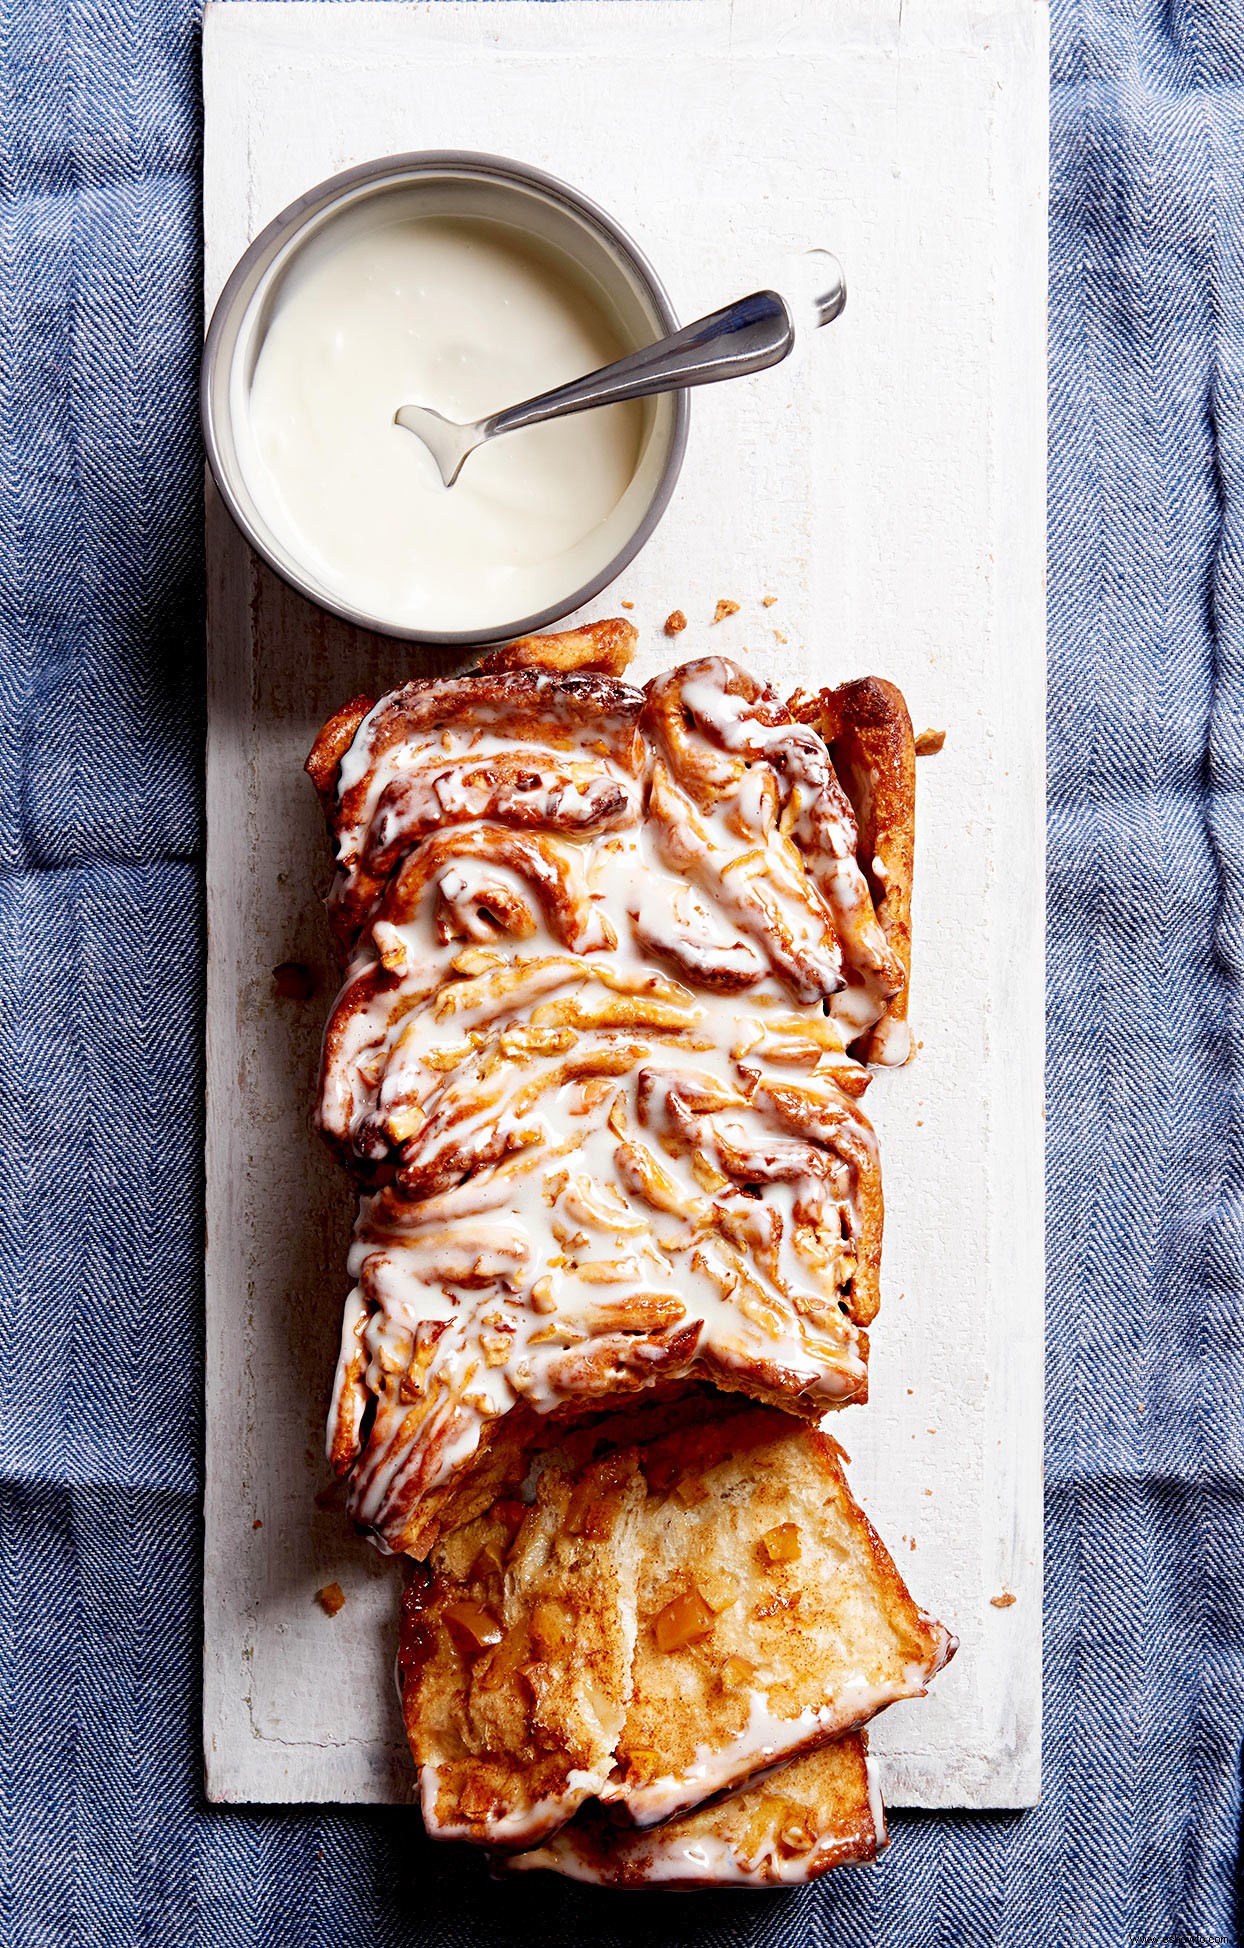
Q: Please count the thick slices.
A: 2